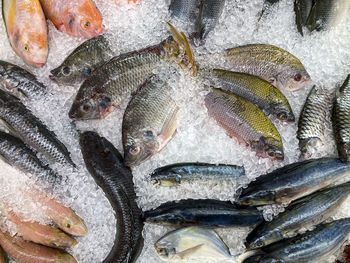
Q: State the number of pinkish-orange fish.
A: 5